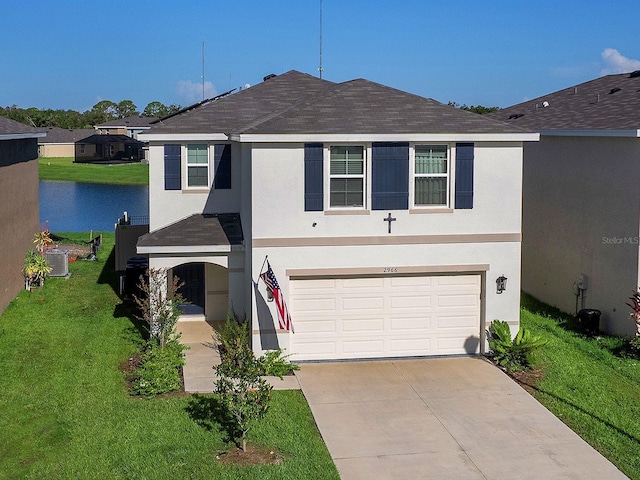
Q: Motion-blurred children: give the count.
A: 0